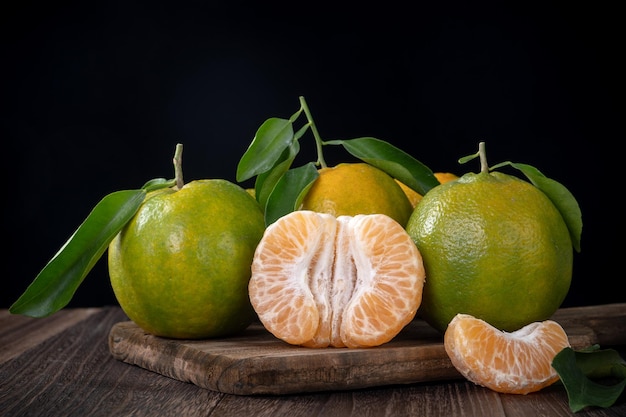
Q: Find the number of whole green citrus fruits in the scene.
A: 2